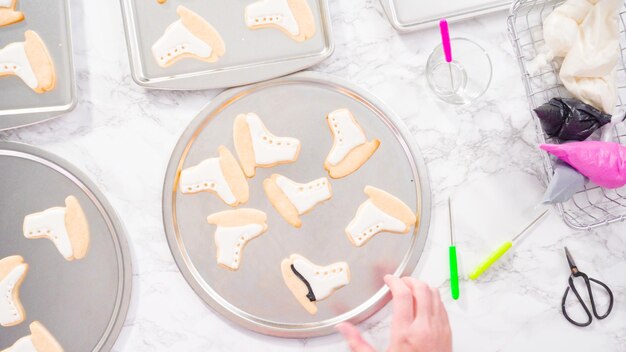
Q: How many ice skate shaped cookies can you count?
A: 14